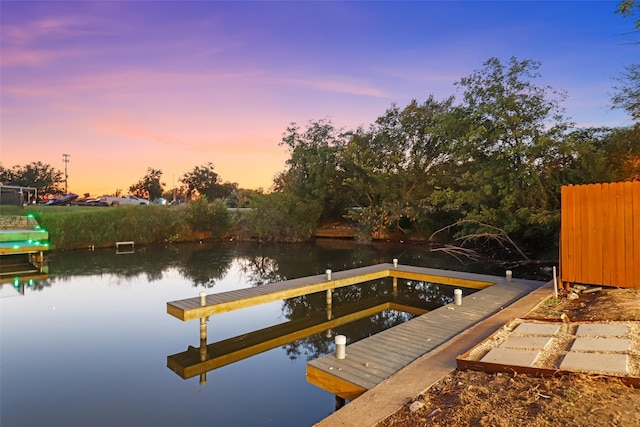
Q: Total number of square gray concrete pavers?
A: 6